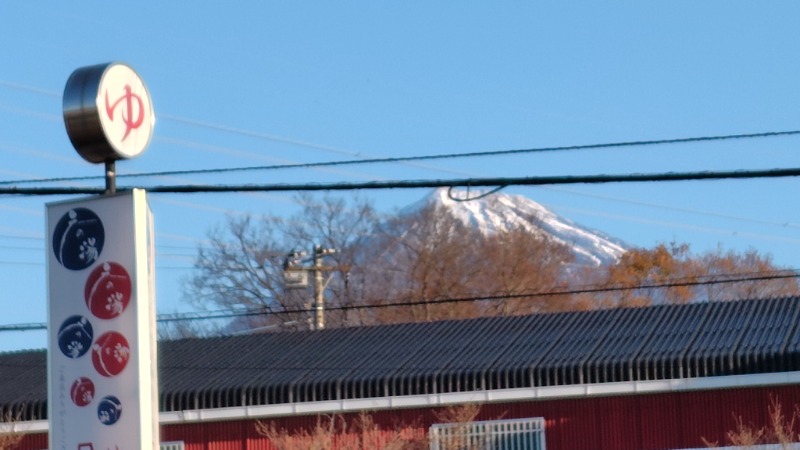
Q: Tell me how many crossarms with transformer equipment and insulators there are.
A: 1